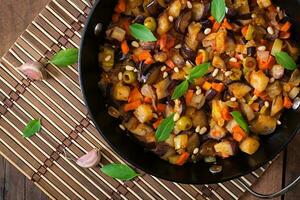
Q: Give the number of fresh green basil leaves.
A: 10